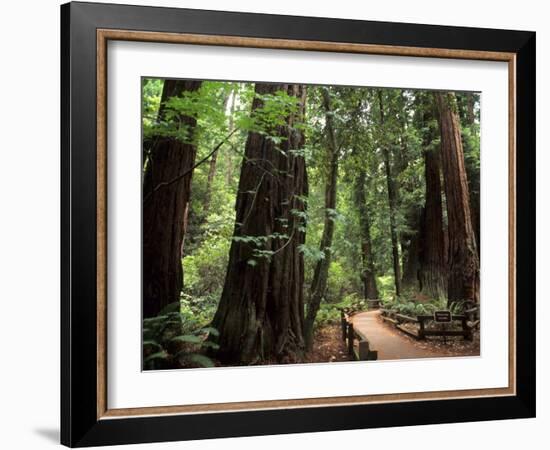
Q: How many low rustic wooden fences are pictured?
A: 2